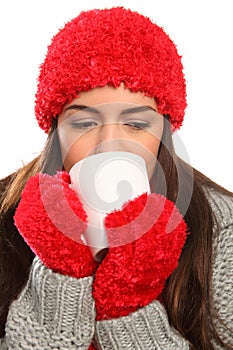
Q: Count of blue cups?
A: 0